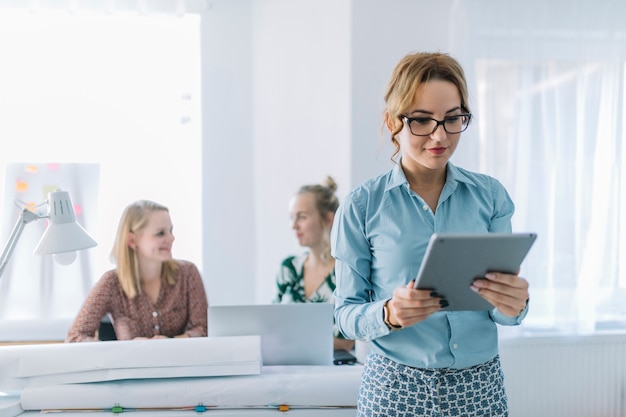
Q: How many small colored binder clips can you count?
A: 3